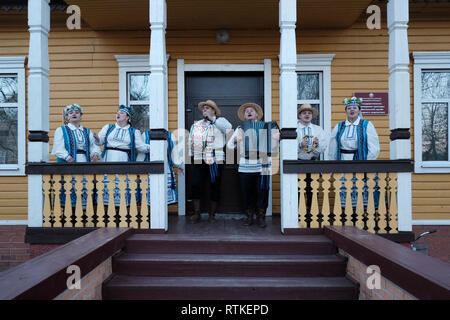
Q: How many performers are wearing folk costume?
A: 7